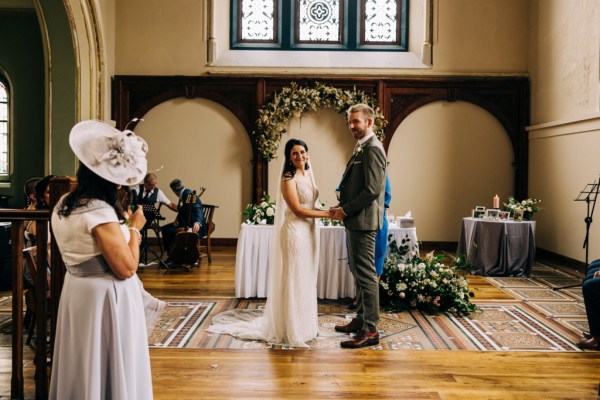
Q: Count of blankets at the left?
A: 0